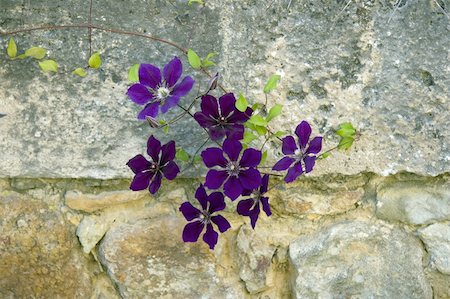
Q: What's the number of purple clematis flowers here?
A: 7